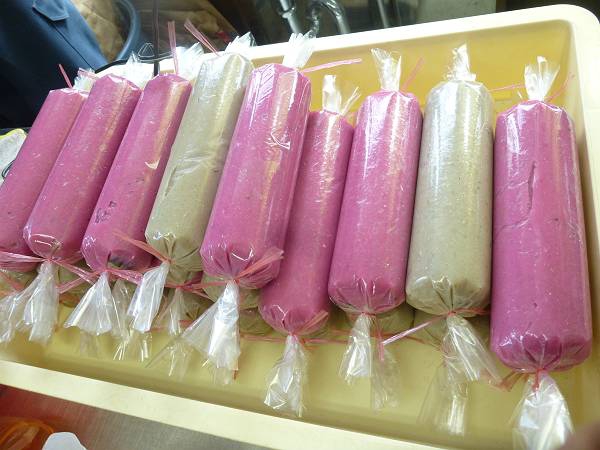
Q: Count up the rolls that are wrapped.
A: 9